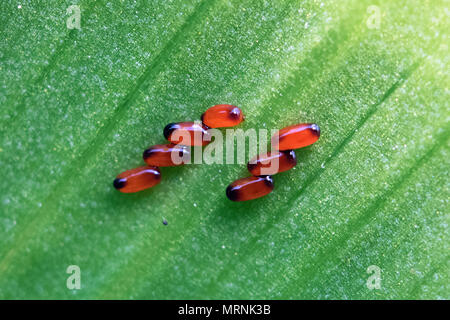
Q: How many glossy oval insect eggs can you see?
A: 7